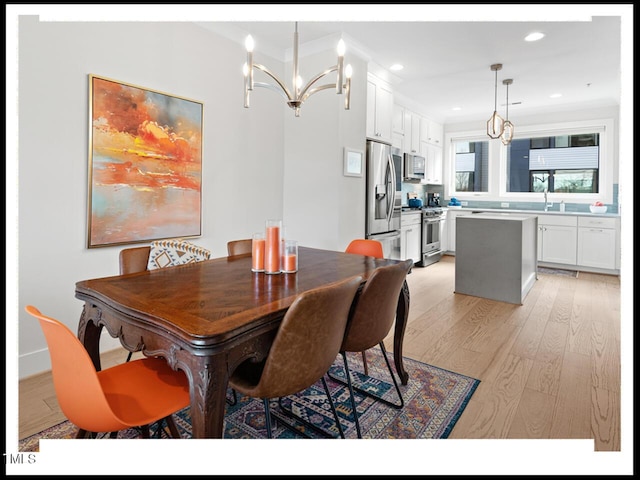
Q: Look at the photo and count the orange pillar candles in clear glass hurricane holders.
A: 3